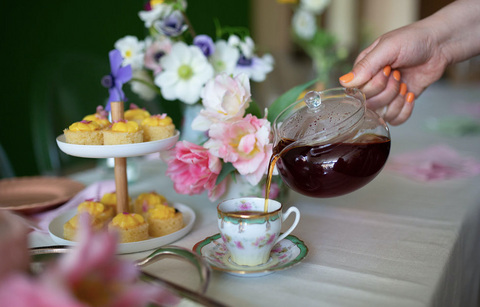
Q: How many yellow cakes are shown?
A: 11